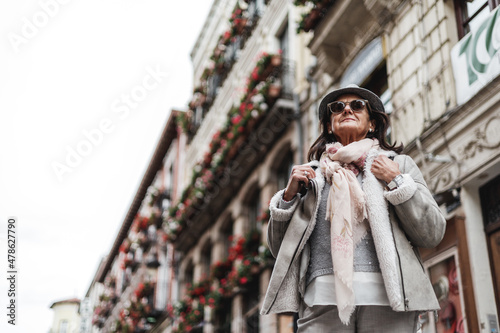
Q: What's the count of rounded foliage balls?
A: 0